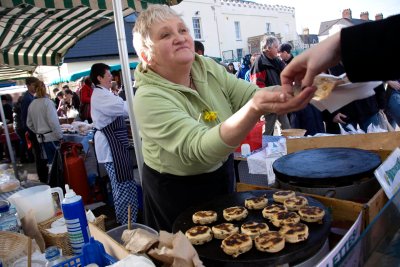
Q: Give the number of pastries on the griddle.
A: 14